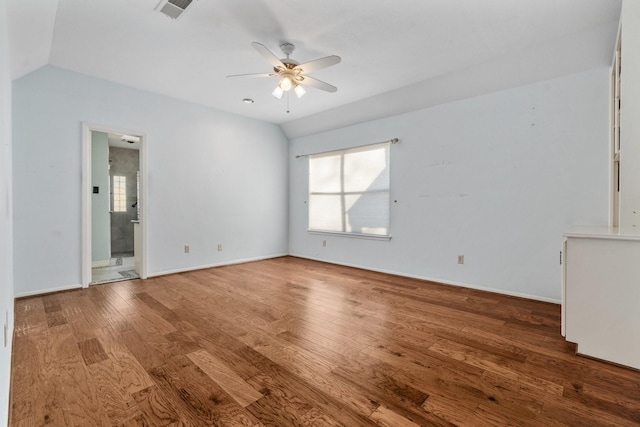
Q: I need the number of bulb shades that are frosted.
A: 3